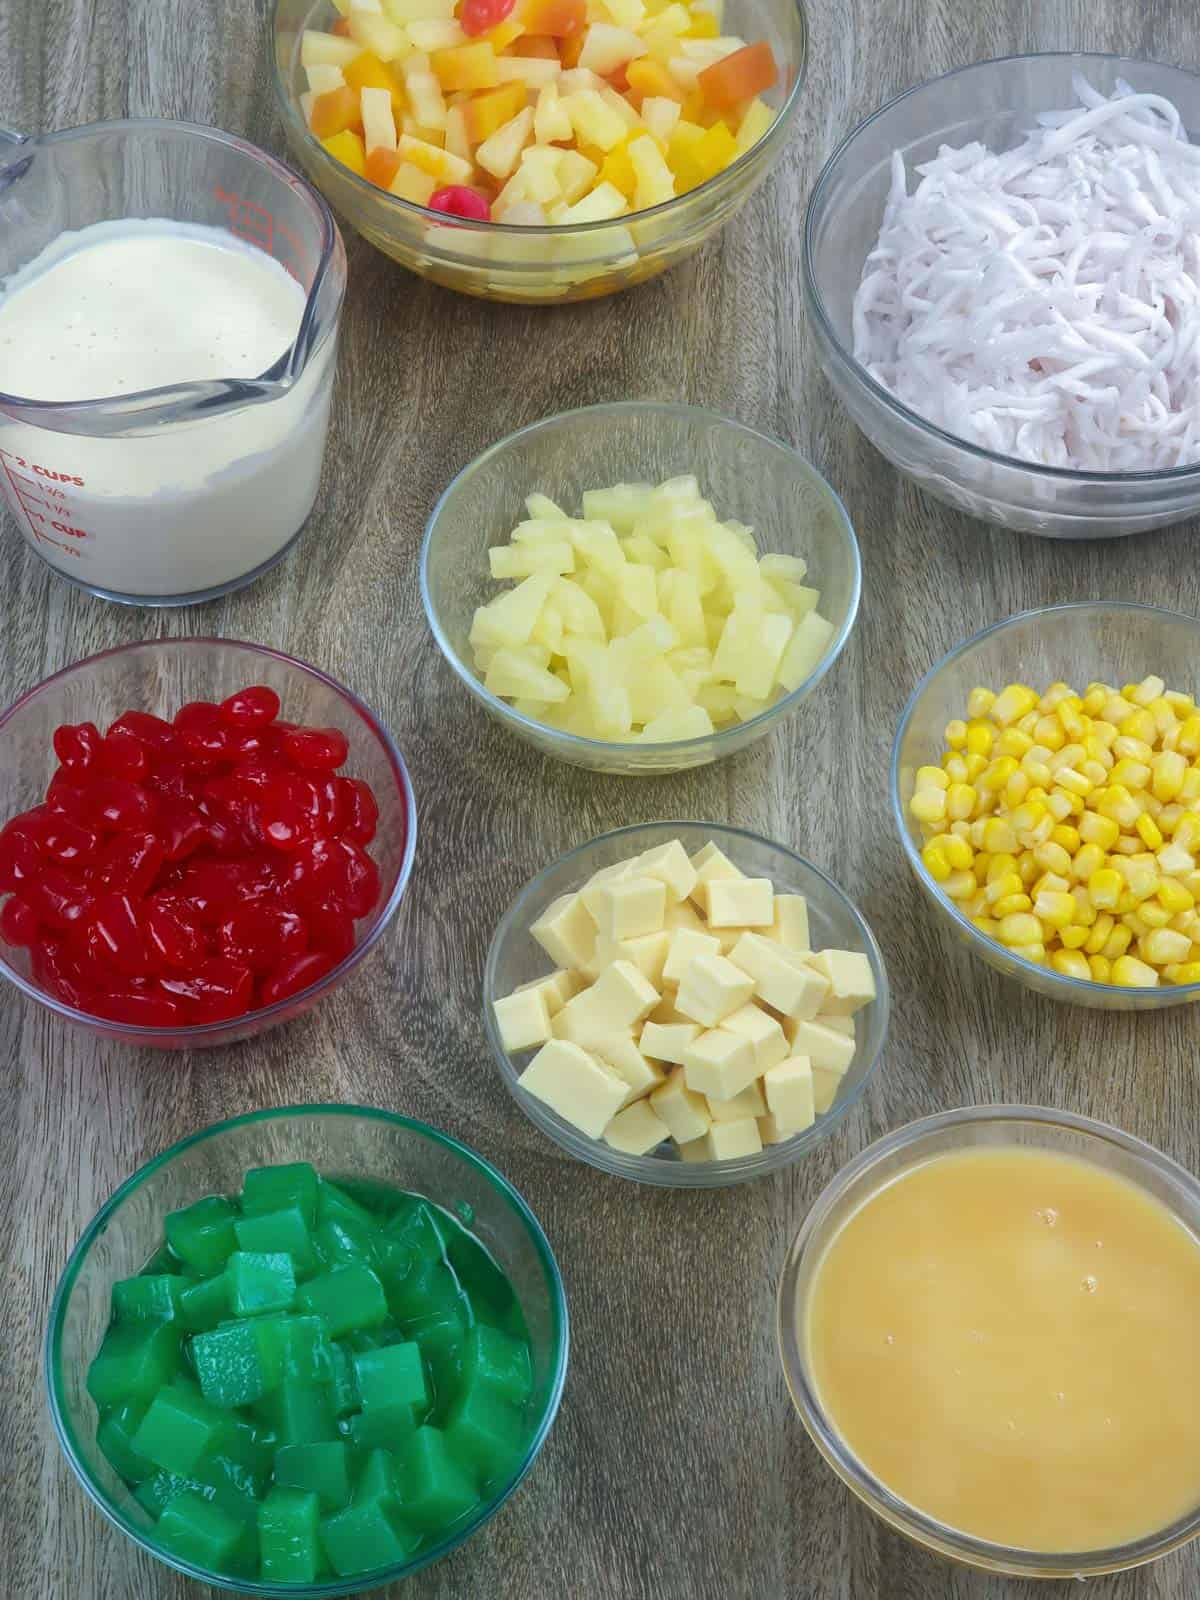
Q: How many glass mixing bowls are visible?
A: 8